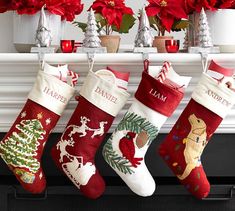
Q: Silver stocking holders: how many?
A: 4